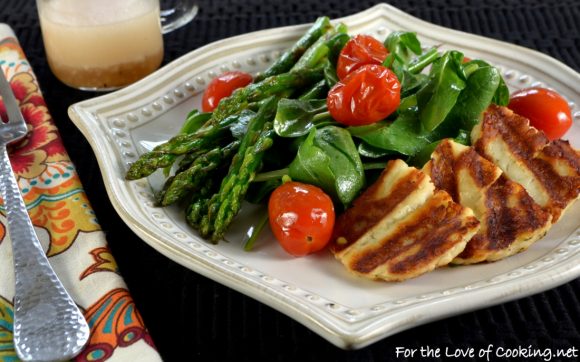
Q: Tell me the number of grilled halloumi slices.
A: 3